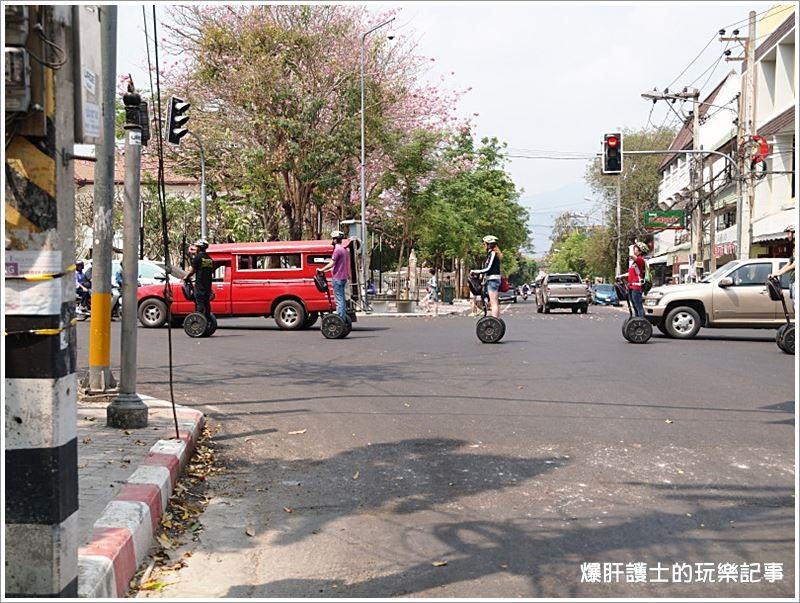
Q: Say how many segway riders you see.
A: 5